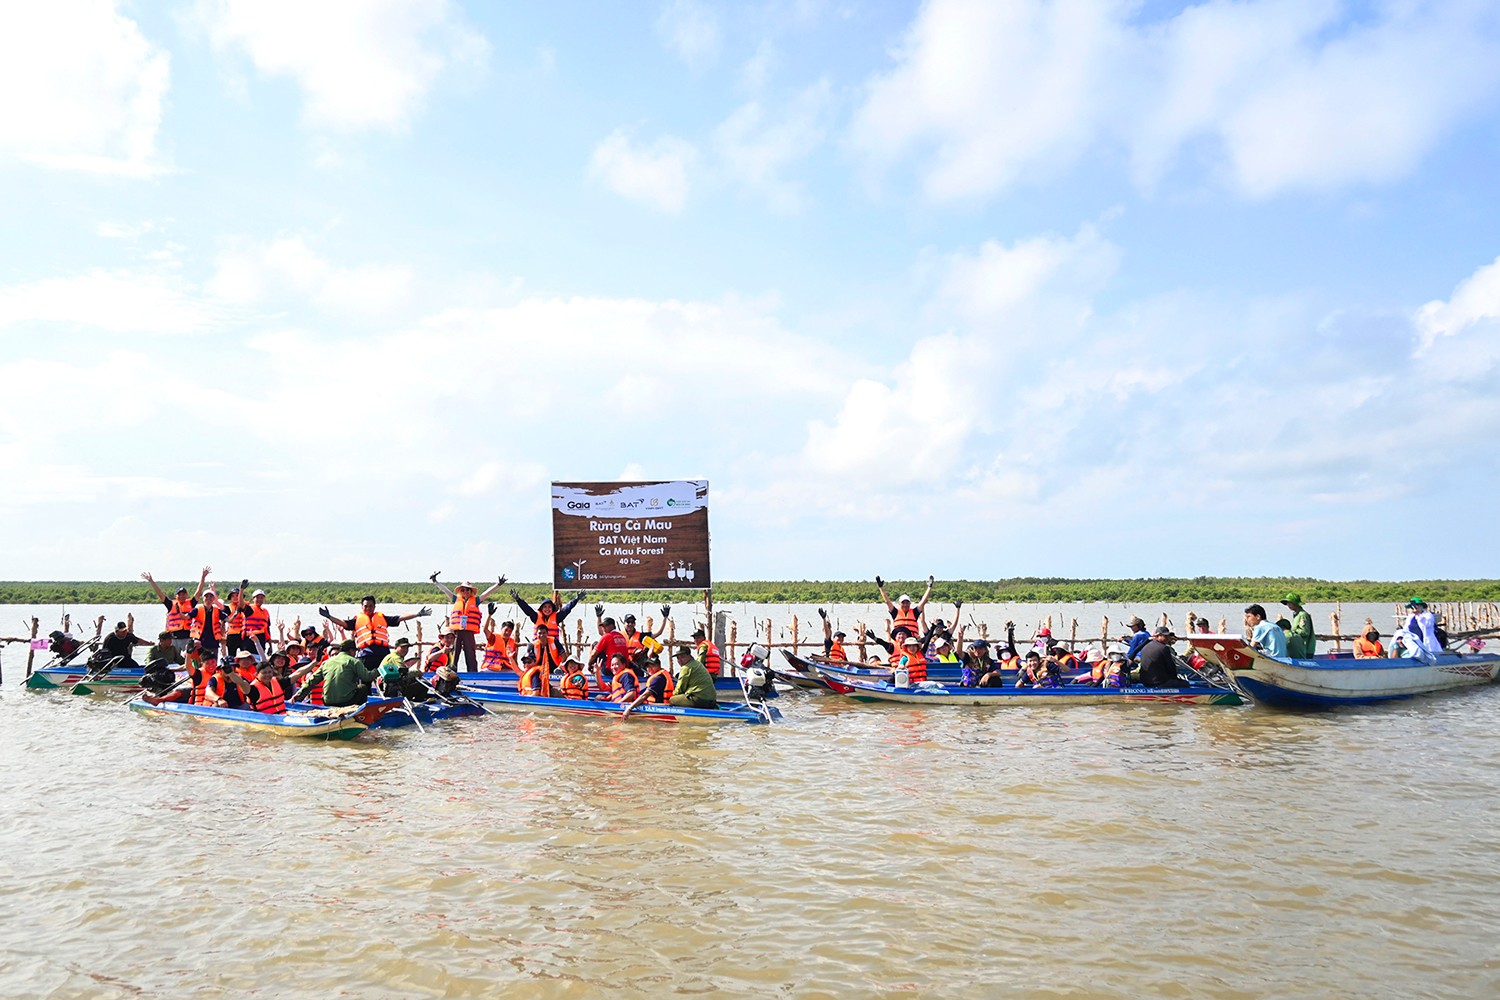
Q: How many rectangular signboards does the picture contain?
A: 1